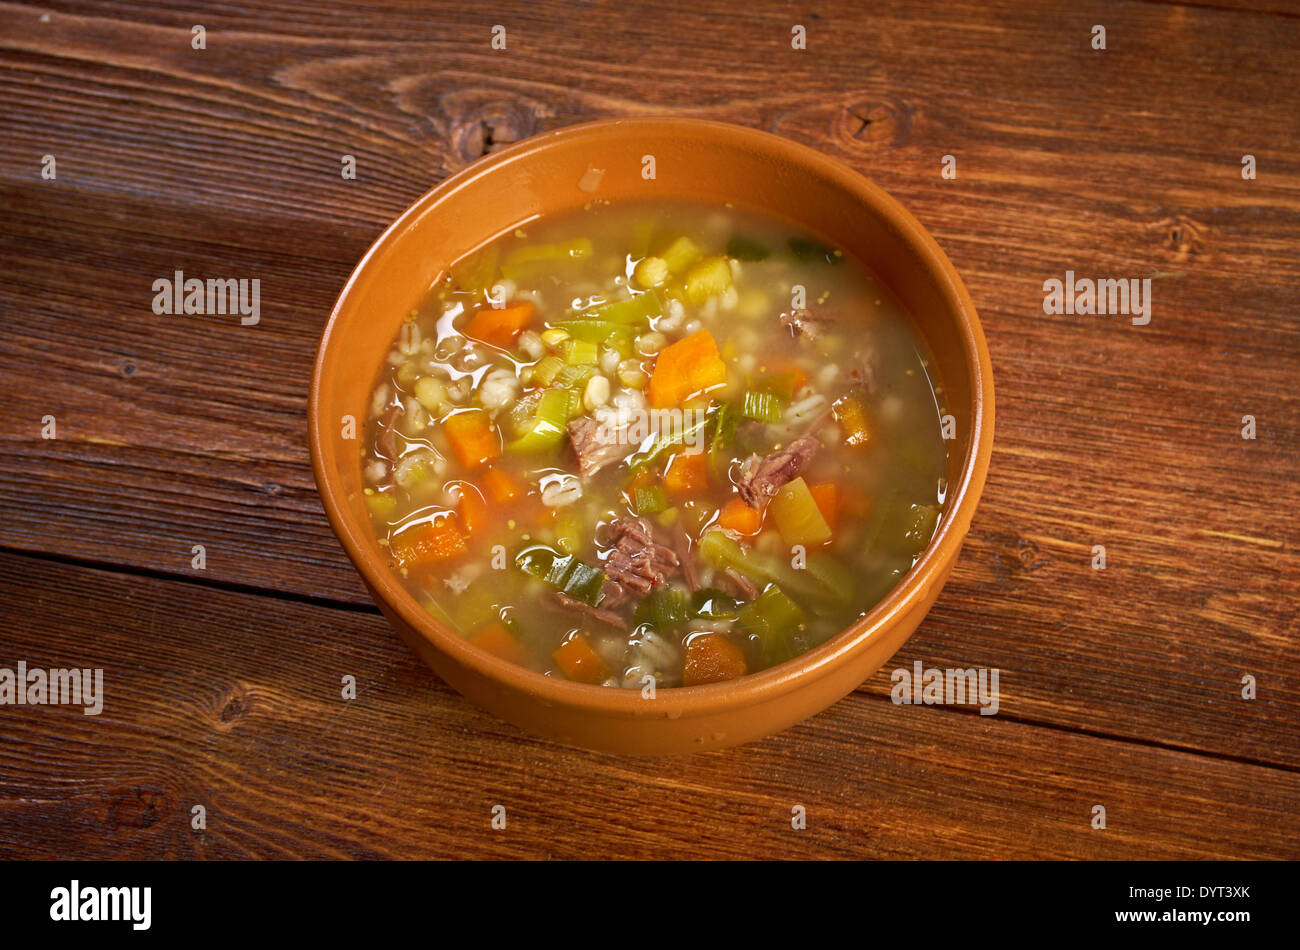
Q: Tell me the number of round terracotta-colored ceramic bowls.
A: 1